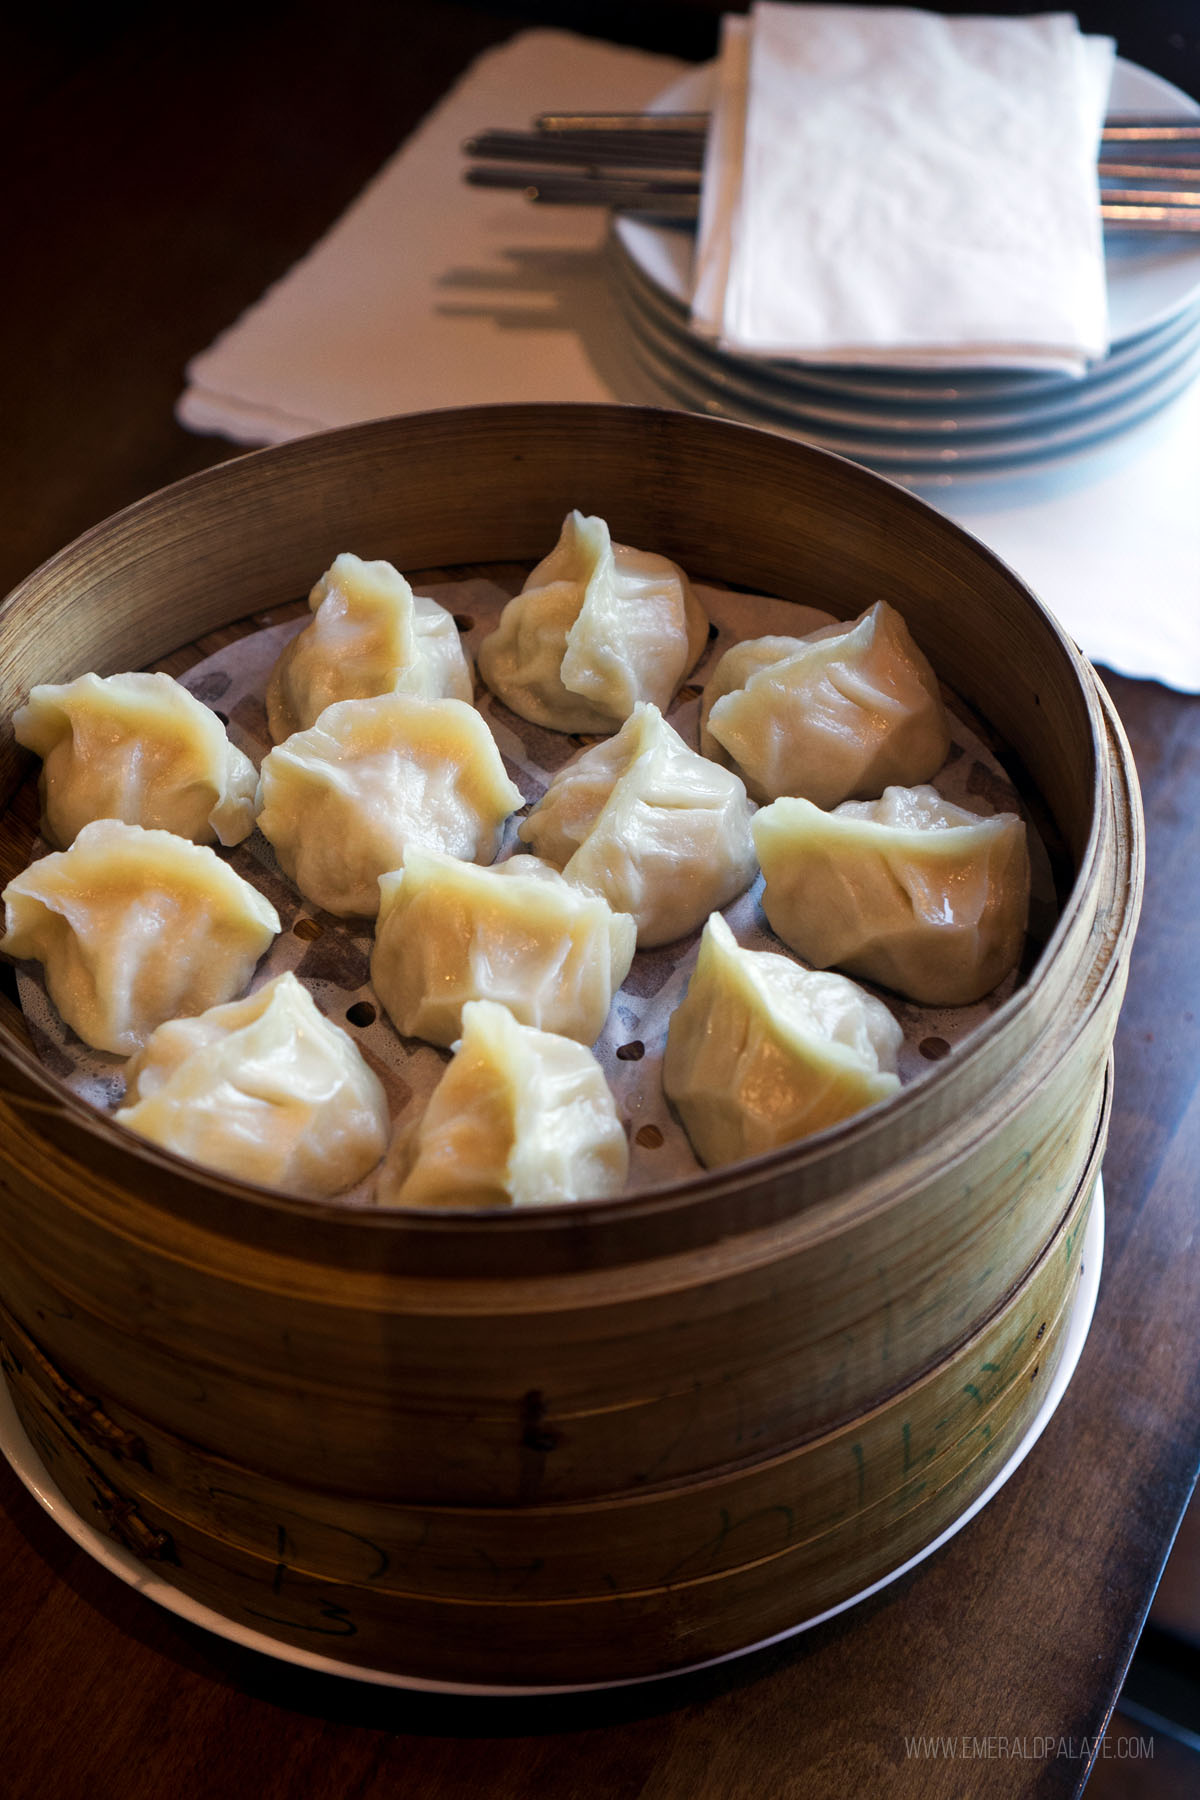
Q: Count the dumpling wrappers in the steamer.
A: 12